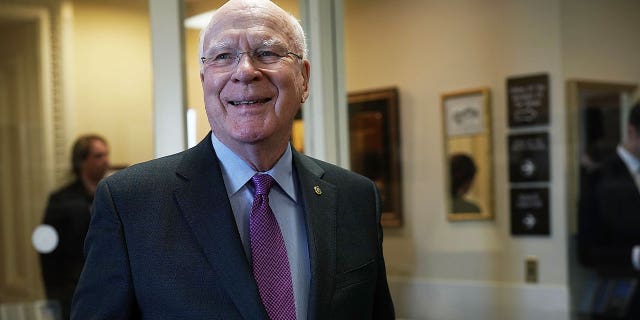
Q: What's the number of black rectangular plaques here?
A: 3